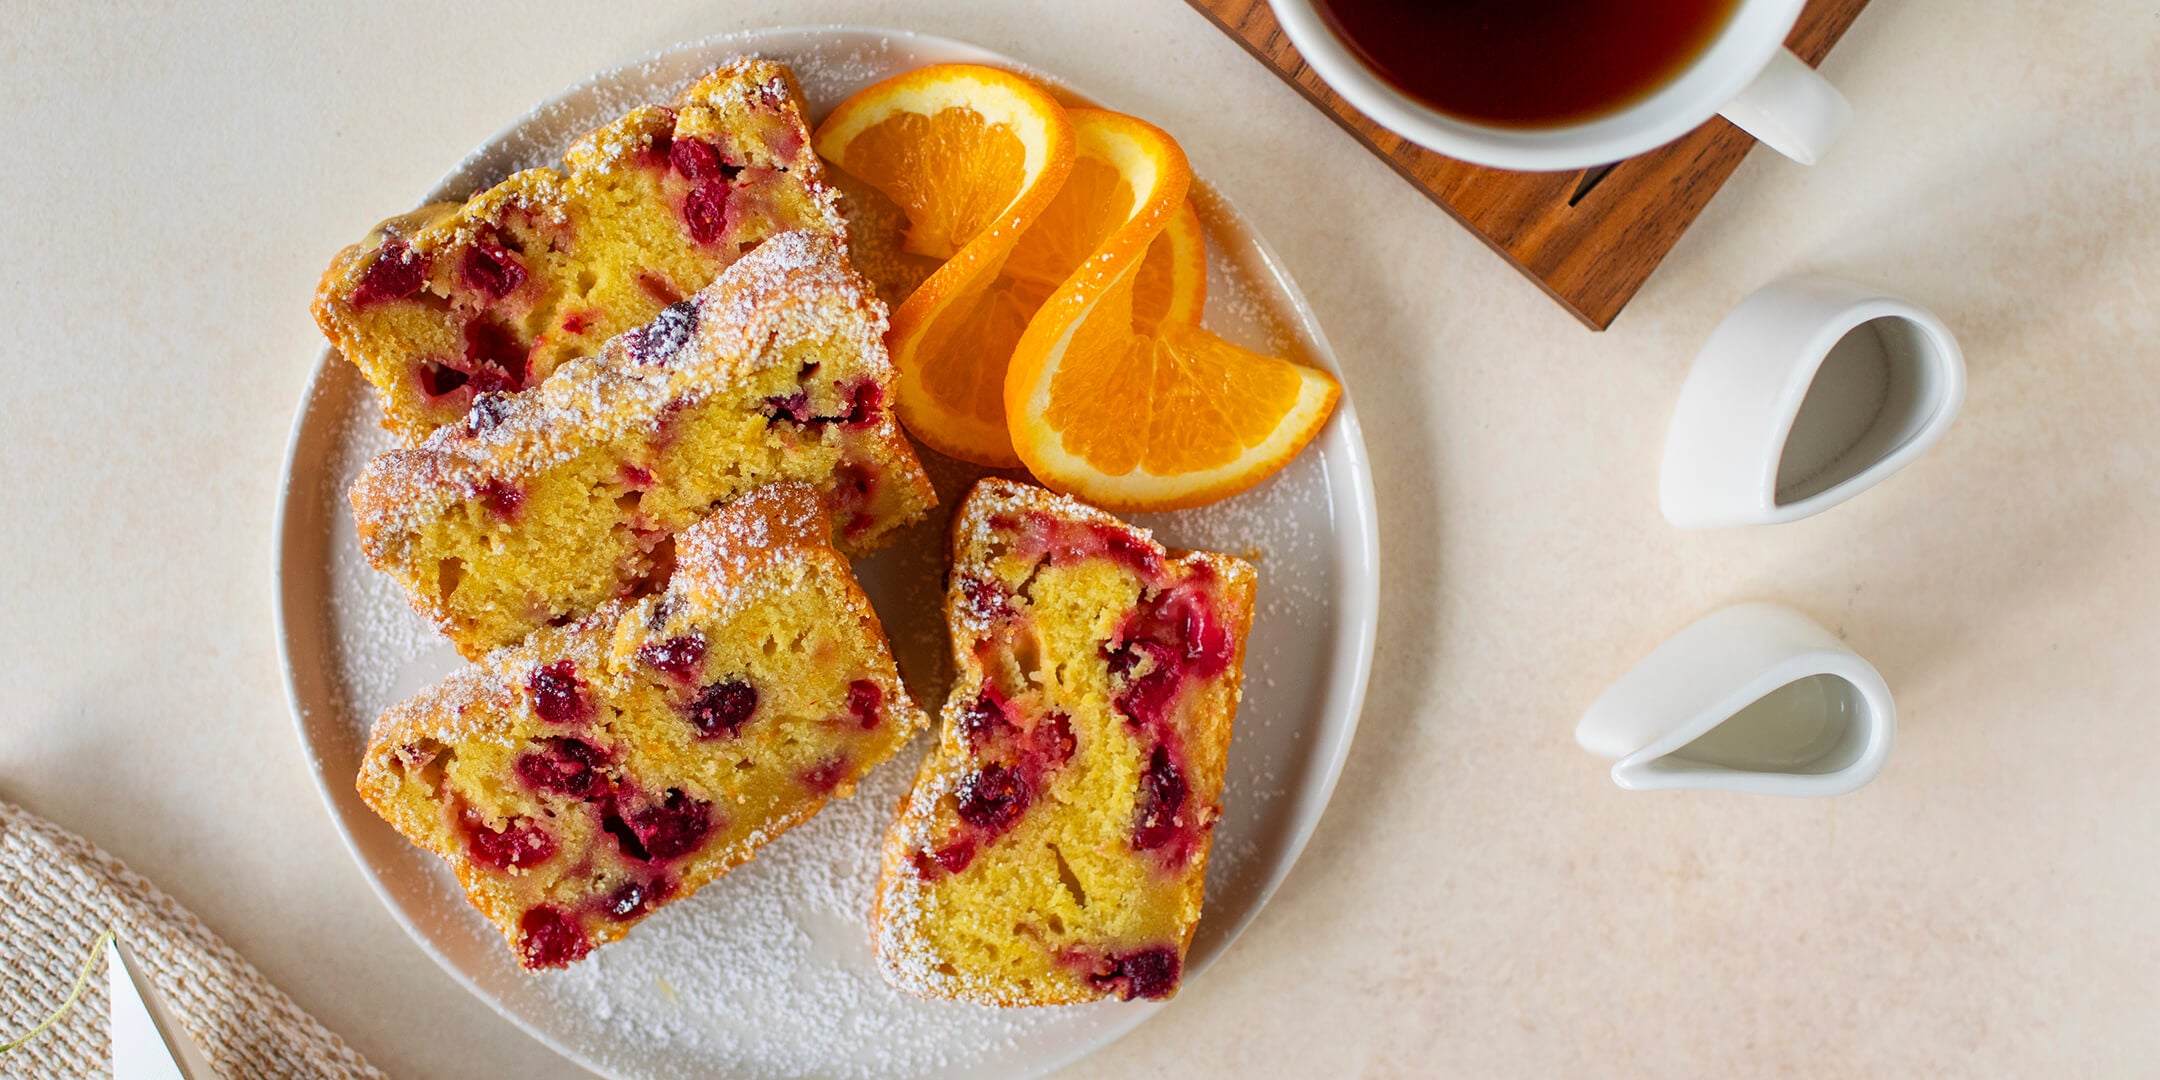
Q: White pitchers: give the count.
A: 2